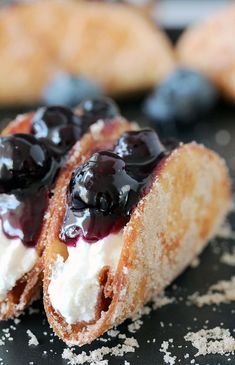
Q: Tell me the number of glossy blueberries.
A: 5